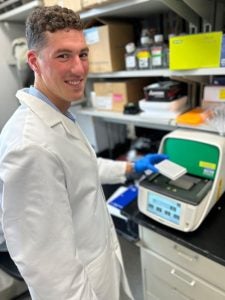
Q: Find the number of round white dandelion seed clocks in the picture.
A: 0